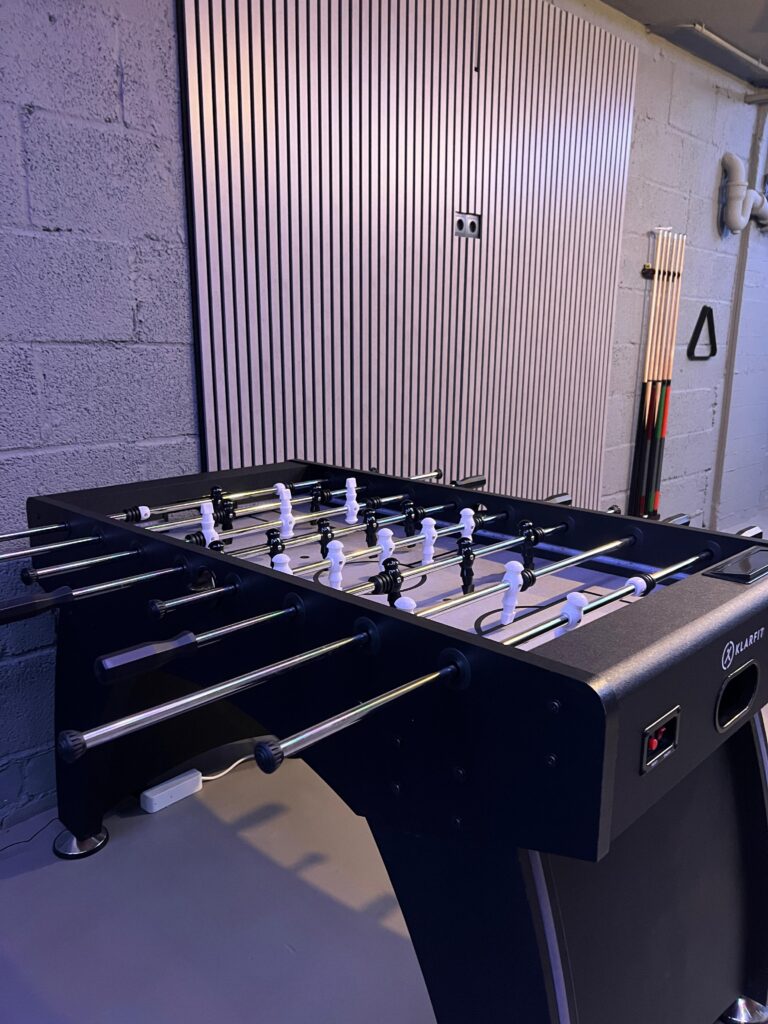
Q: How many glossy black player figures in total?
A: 11